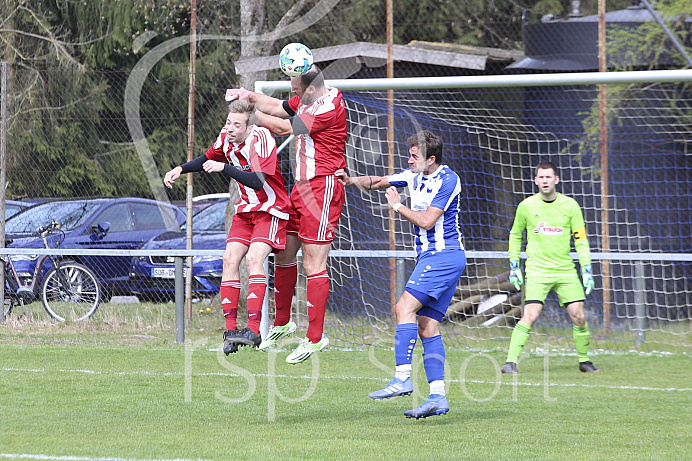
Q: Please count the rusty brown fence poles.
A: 3